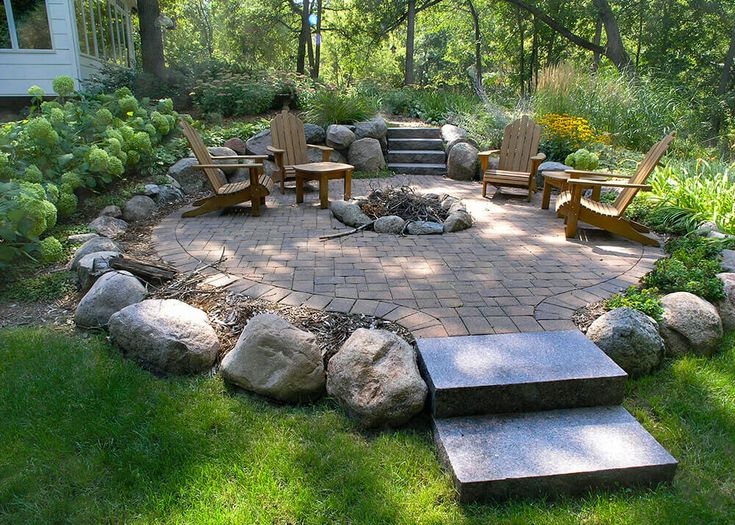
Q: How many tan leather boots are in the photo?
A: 0